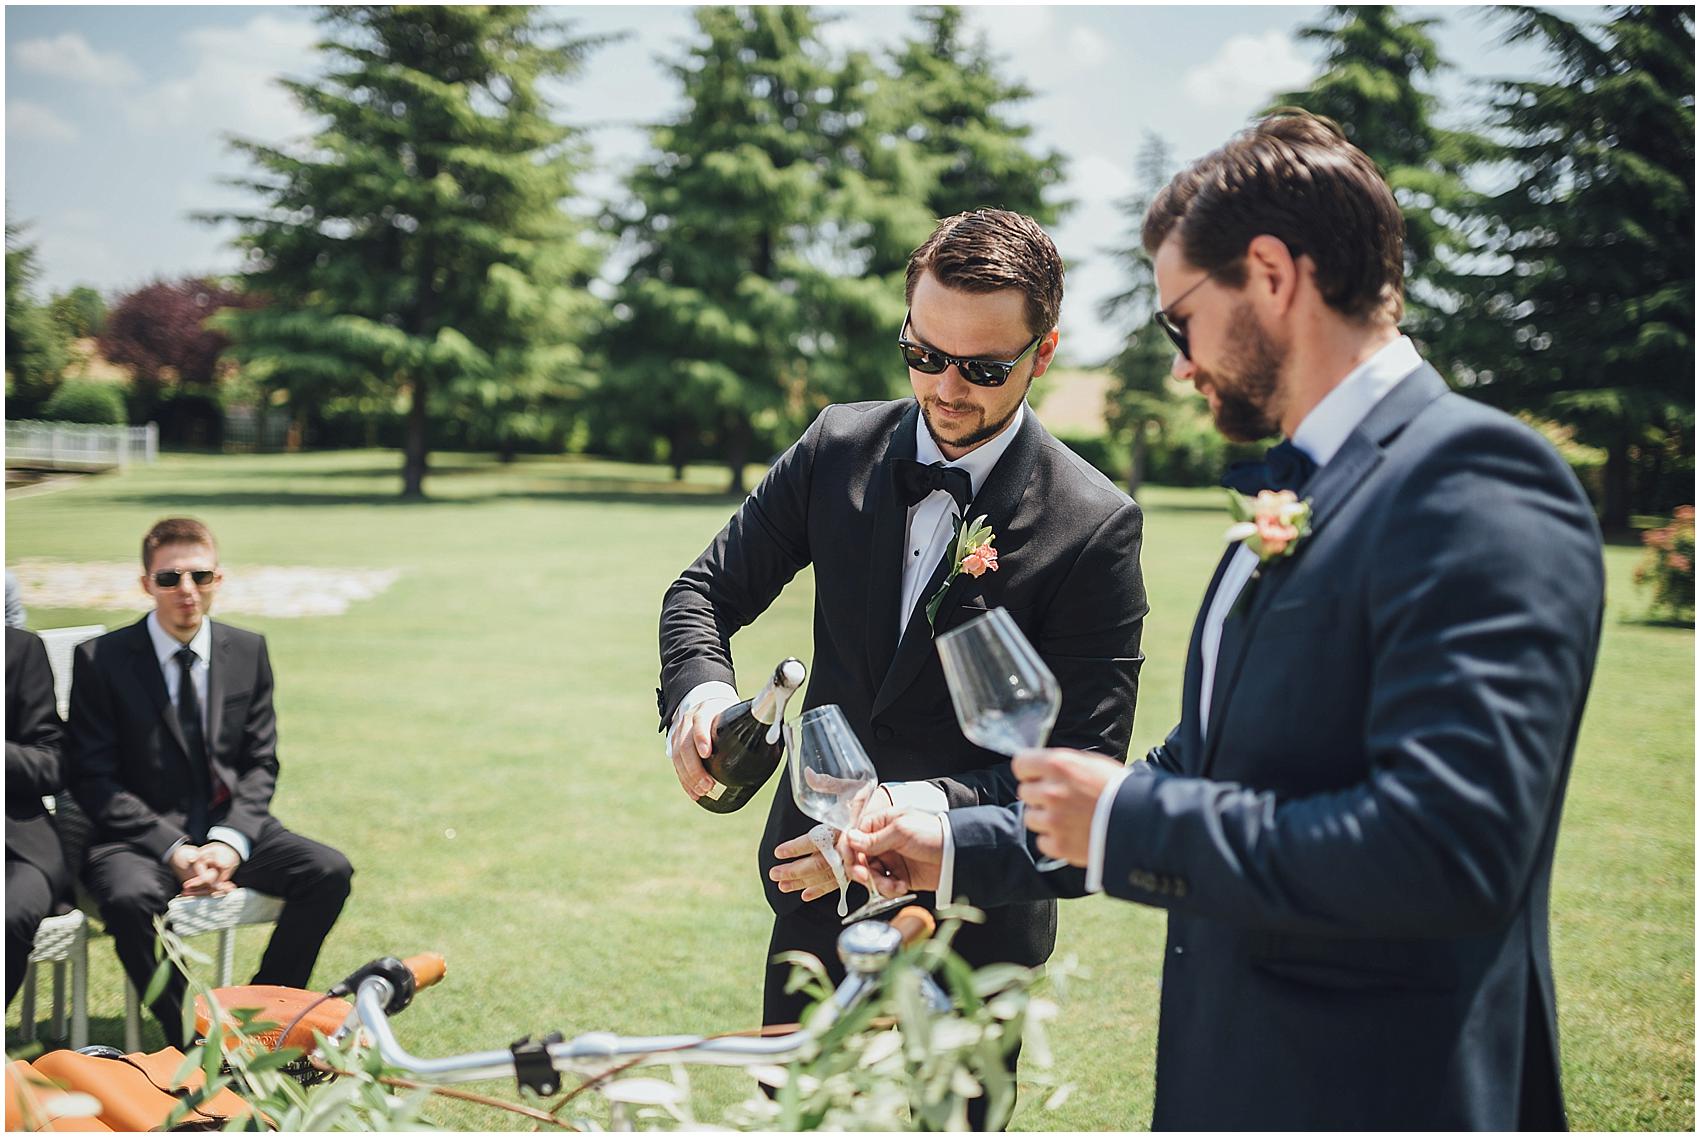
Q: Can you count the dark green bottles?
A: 1